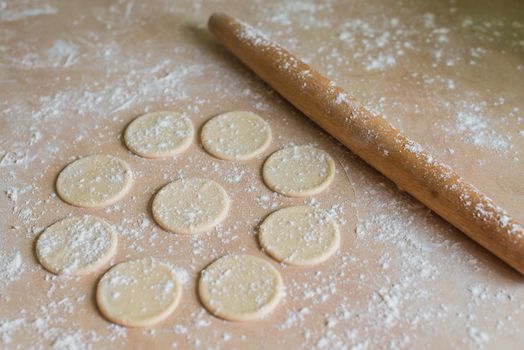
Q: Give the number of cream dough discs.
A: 9